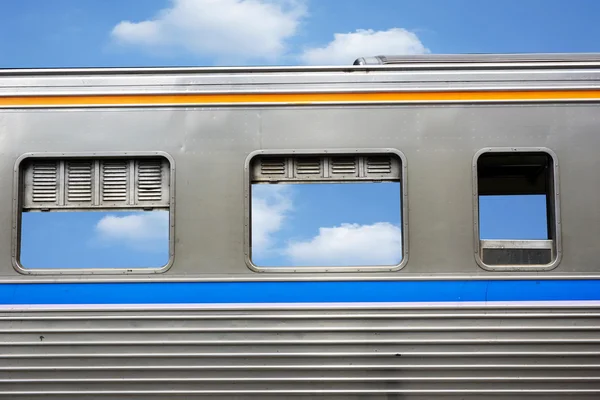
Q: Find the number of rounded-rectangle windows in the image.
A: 3